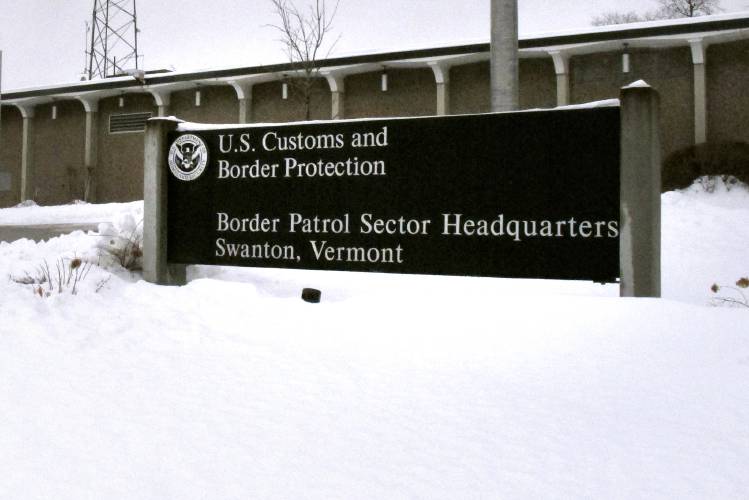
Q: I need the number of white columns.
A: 8